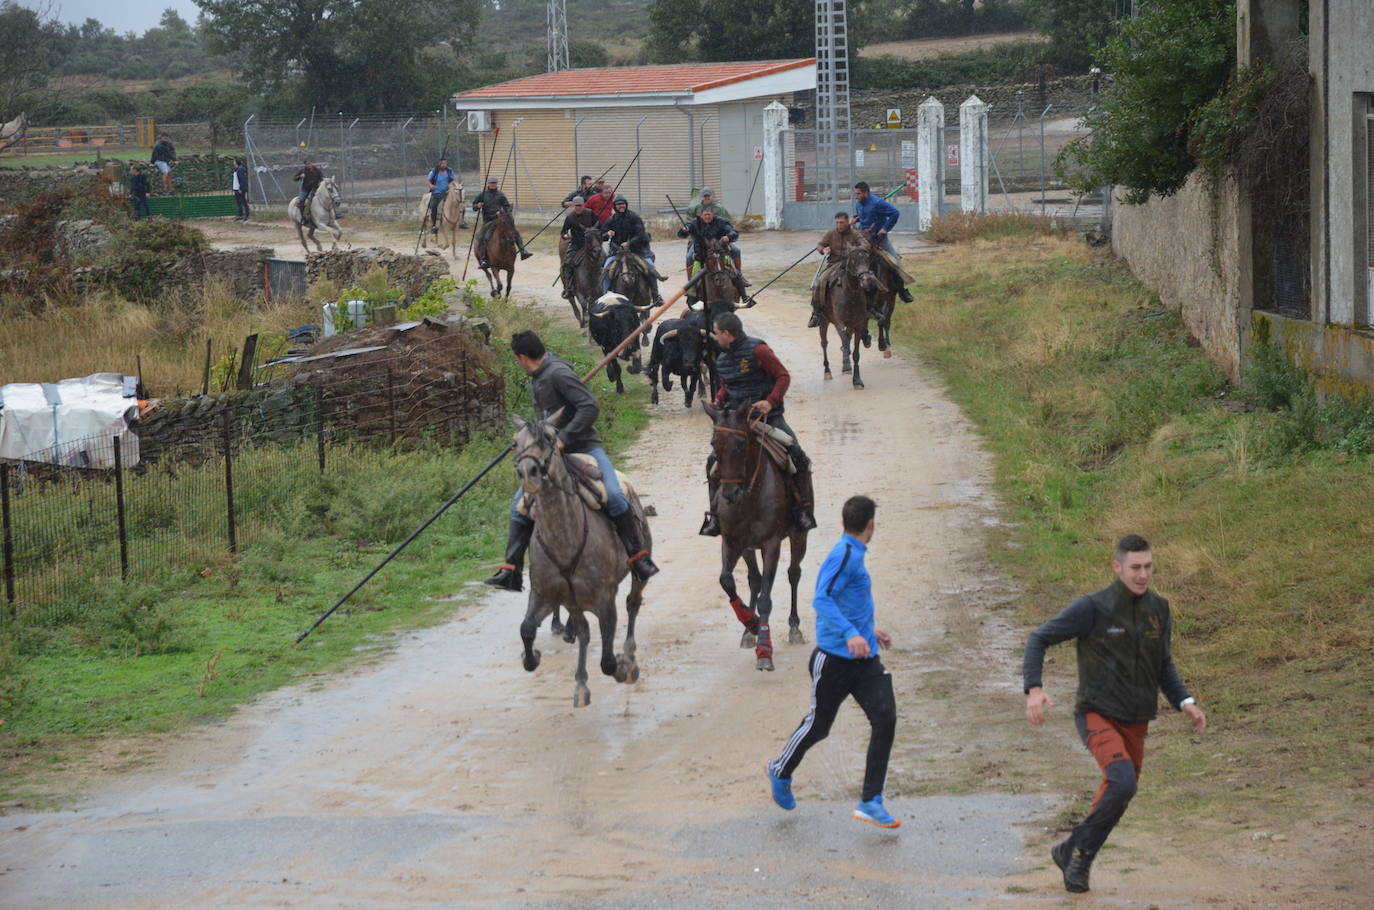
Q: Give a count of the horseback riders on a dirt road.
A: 14